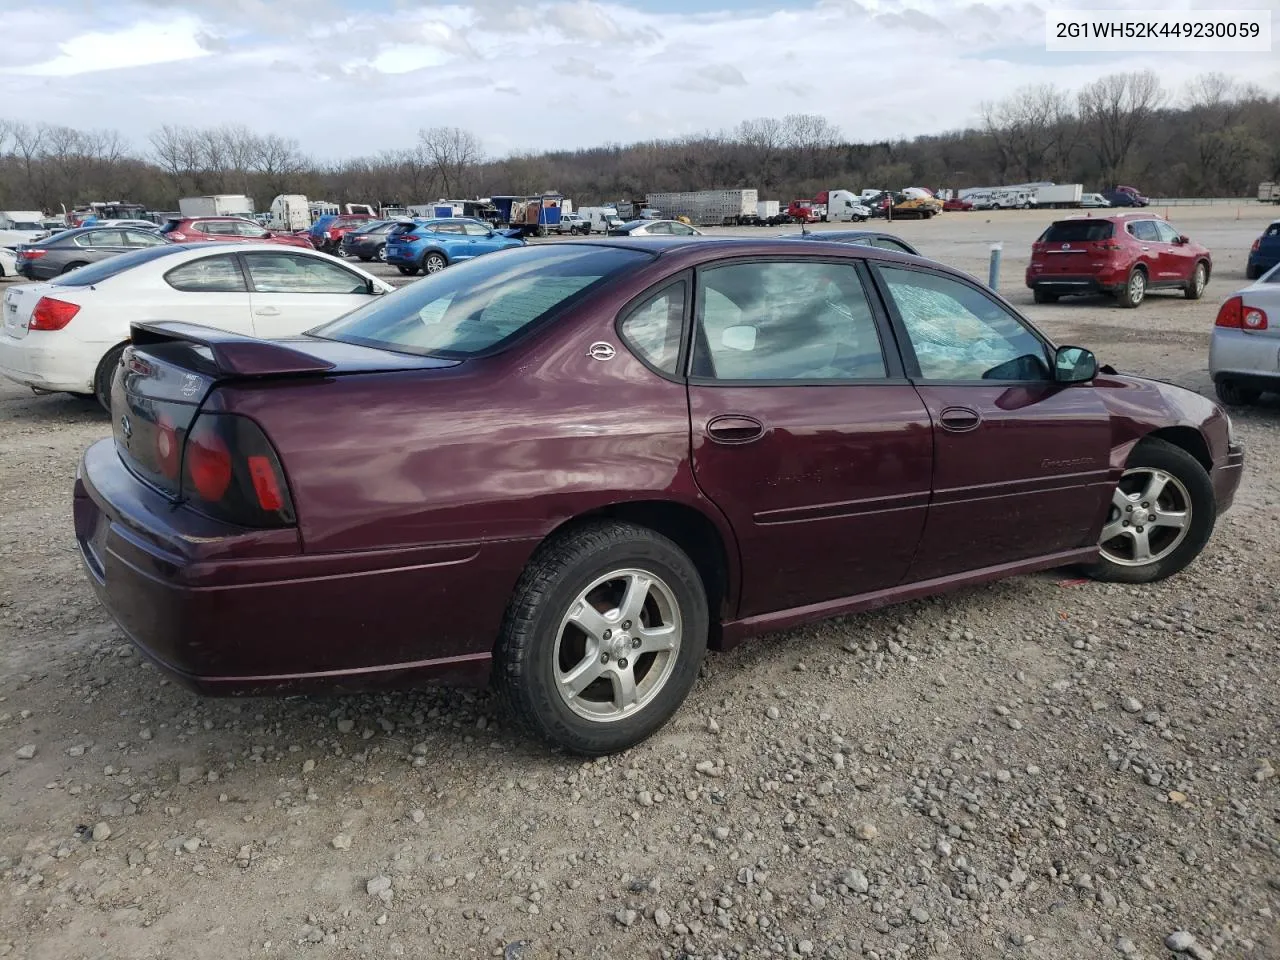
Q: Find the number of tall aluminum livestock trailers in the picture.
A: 1